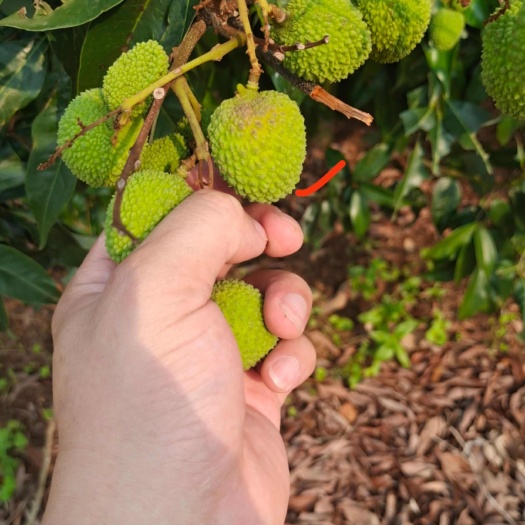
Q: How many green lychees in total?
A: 10